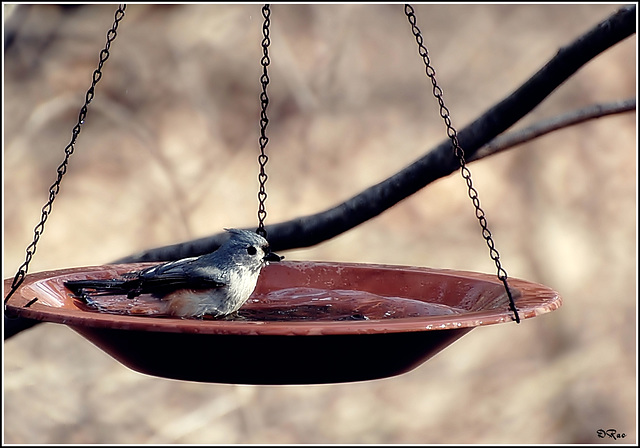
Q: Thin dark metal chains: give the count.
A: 3